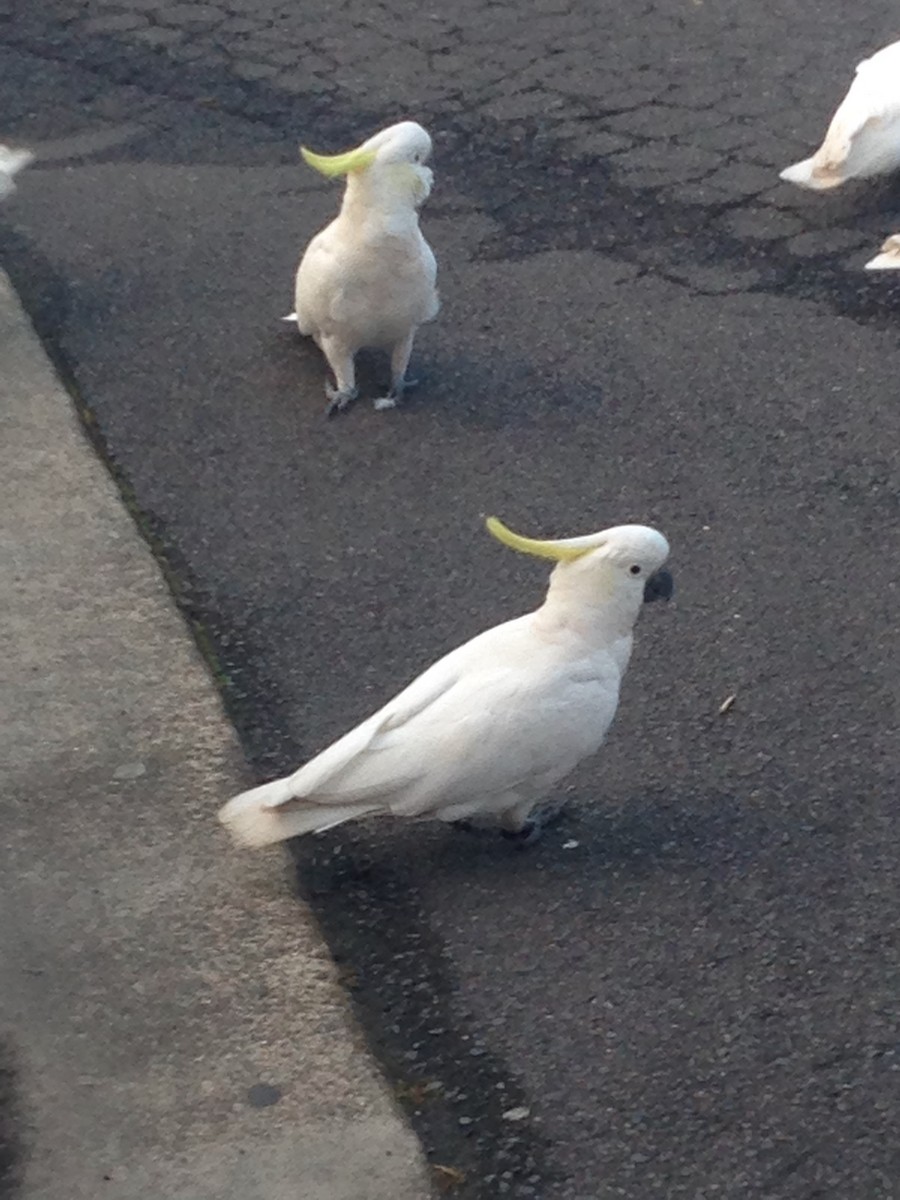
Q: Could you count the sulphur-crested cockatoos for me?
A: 5